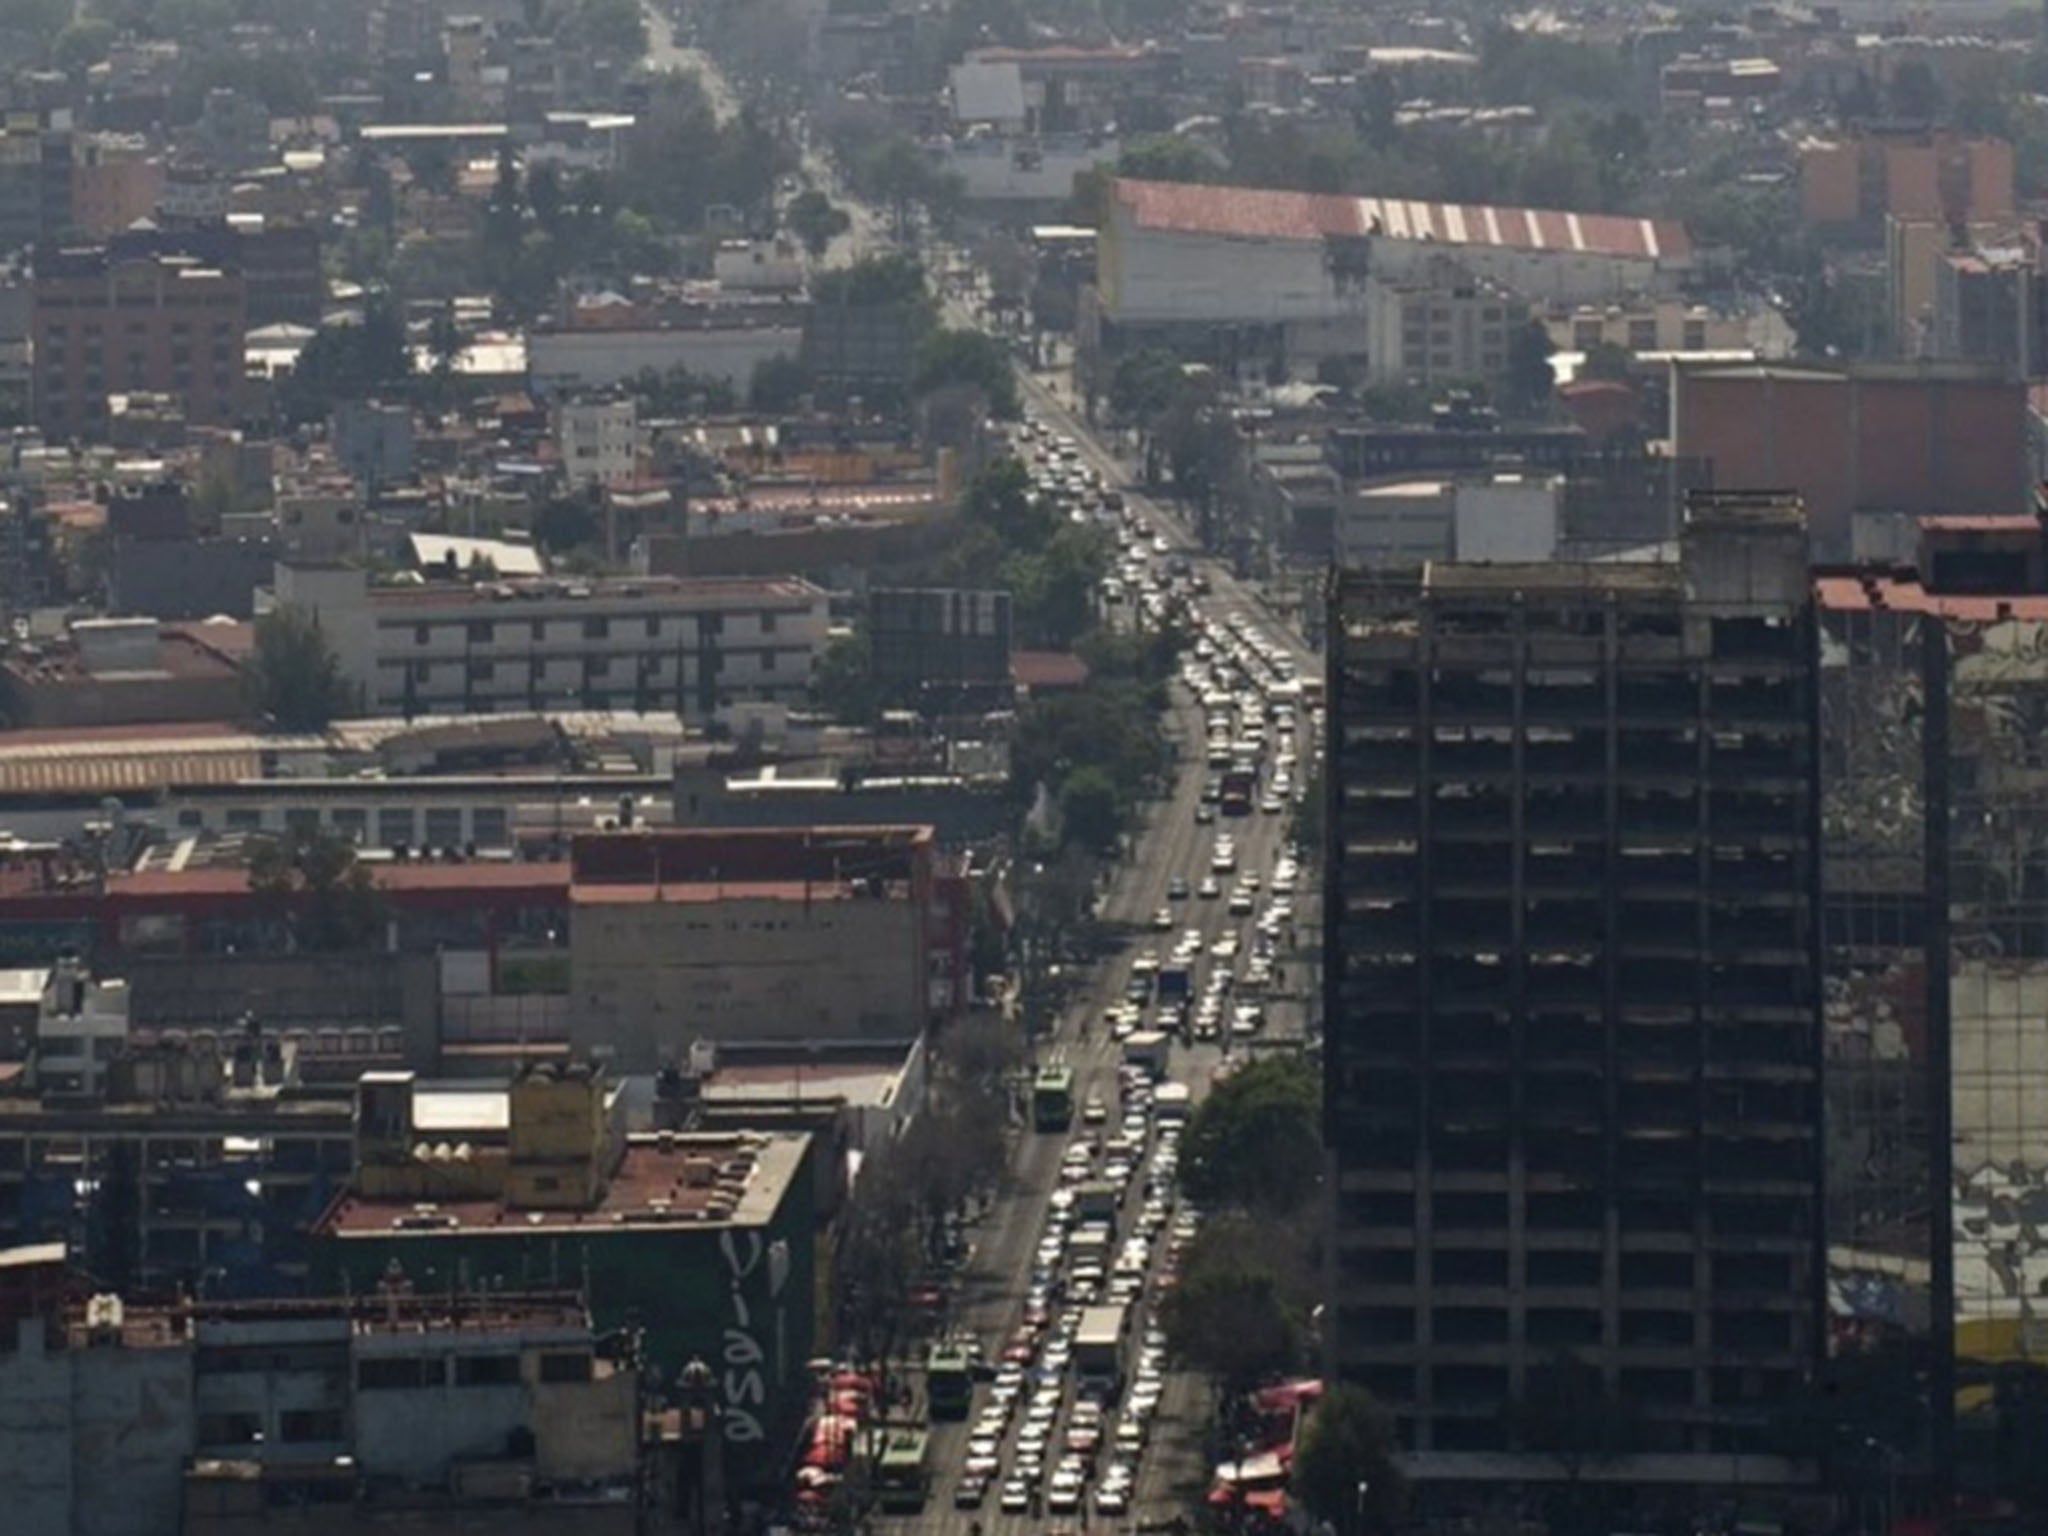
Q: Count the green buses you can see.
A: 3